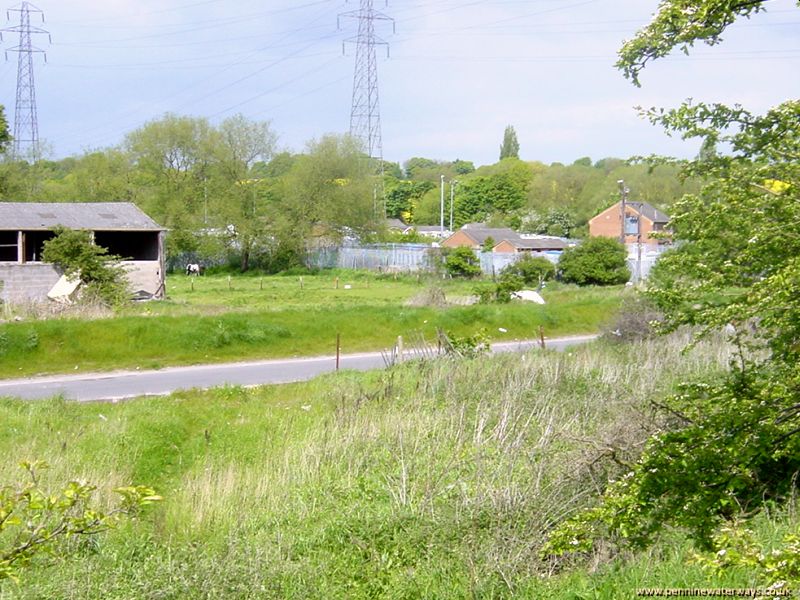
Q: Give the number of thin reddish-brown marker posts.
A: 2